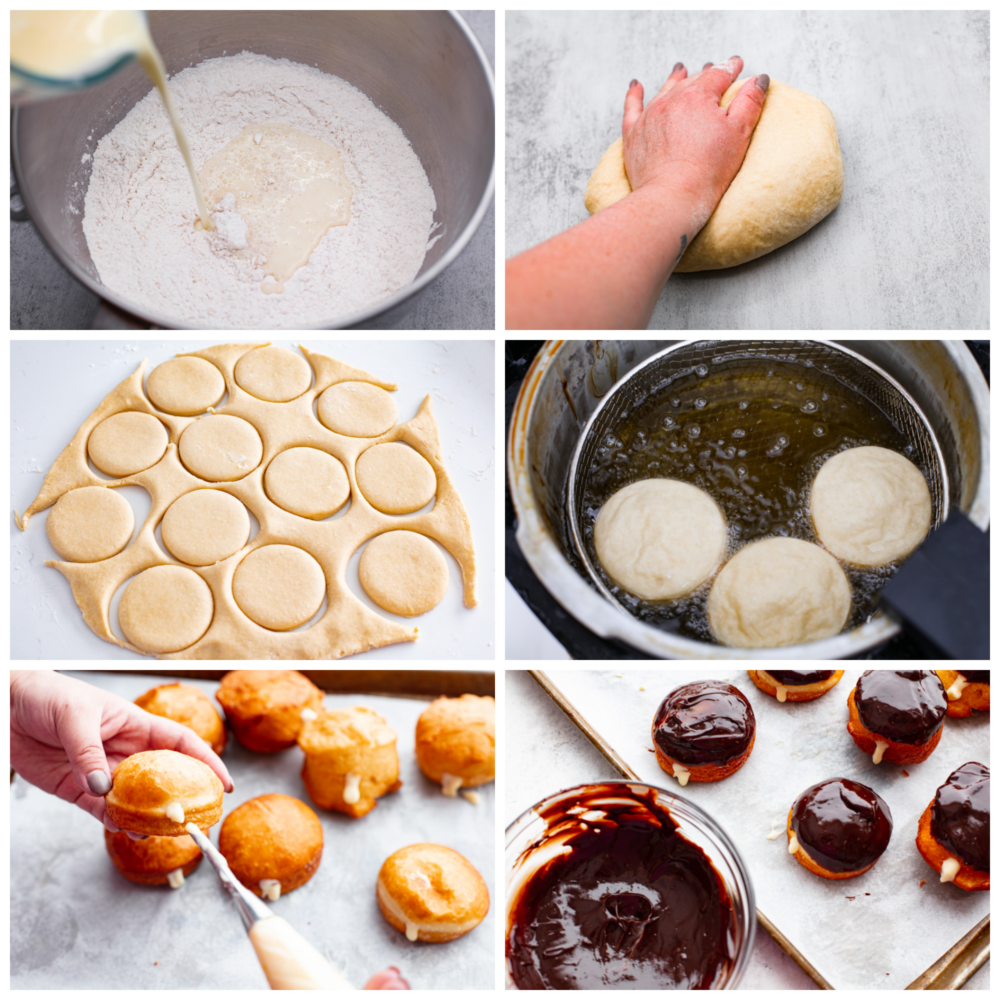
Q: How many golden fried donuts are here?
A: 8